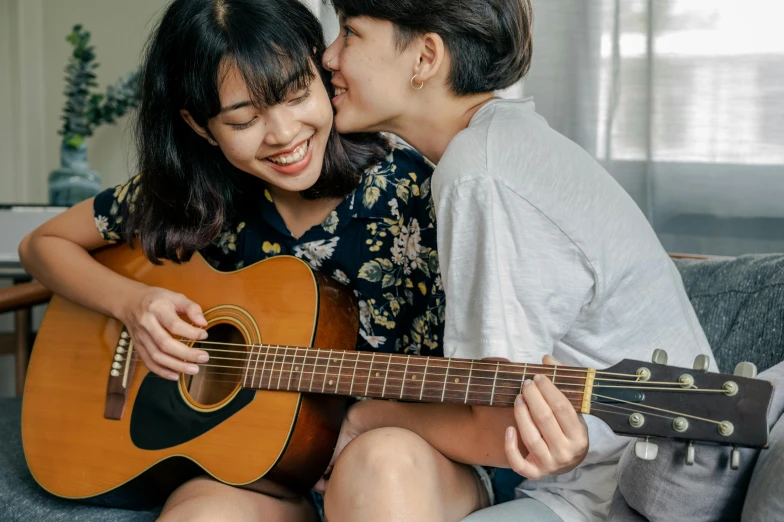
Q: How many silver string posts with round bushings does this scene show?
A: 6